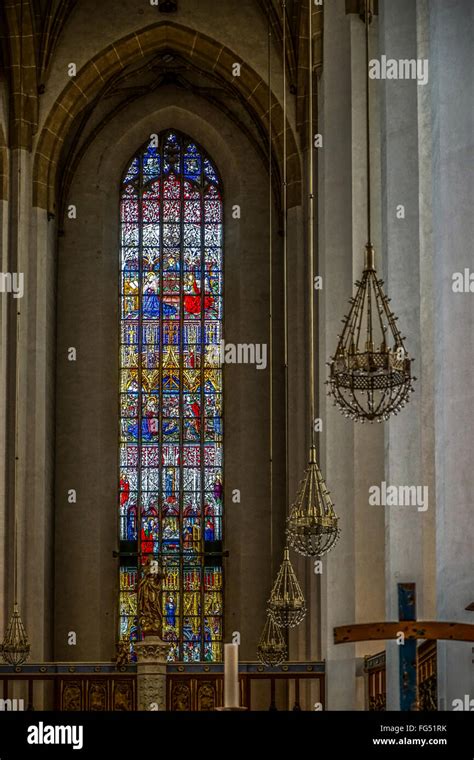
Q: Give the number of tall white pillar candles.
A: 1